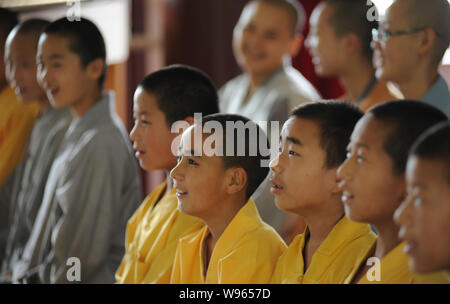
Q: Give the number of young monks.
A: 11